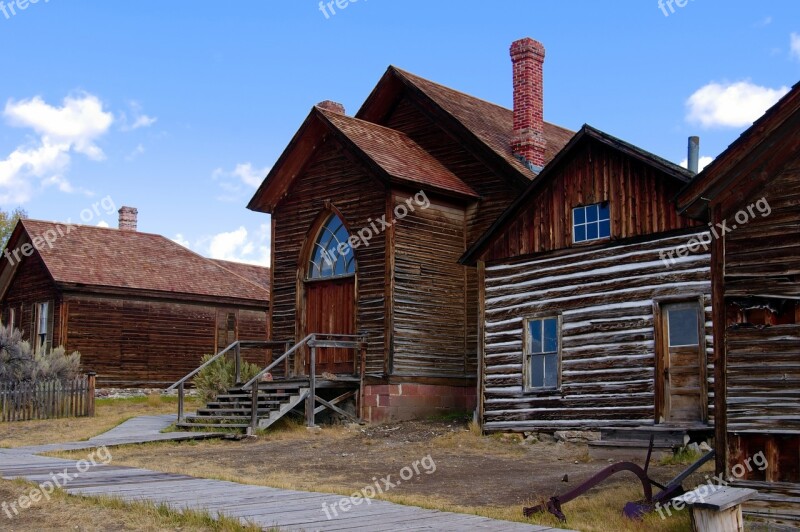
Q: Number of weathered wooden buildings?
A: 4